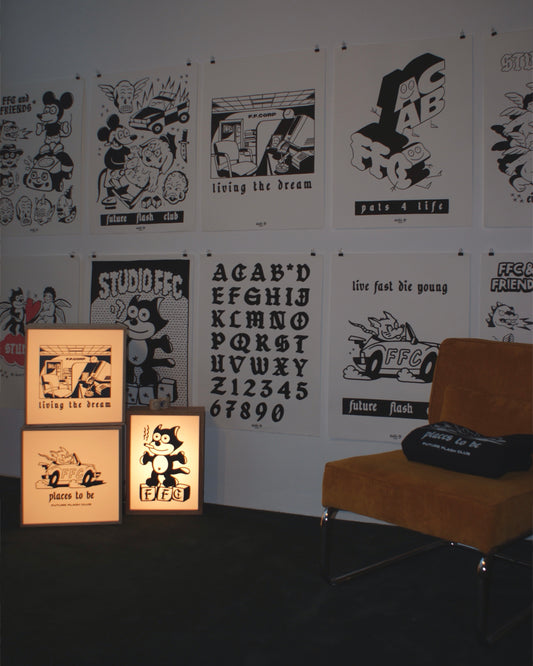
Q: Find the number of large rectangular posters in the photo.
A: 10